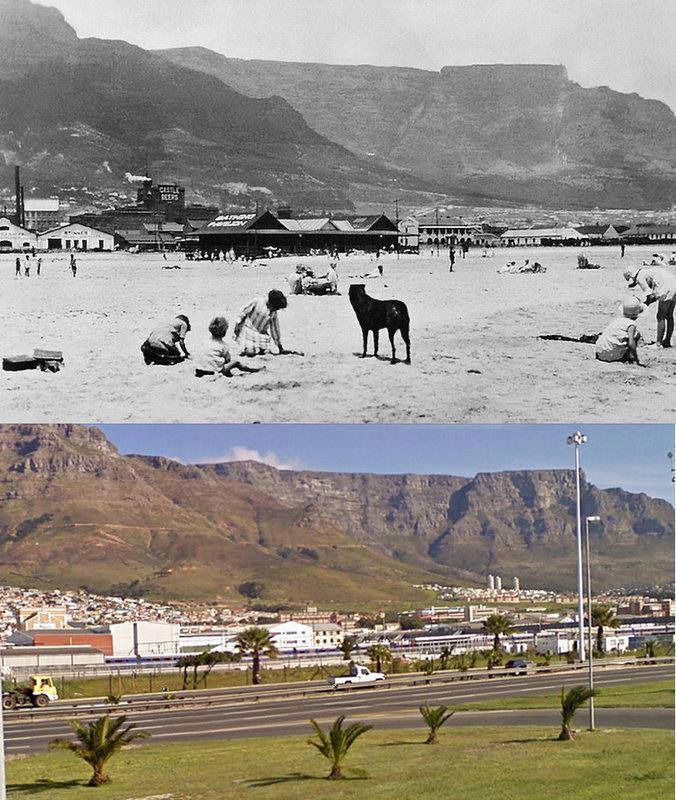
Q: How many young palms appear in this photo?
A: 4